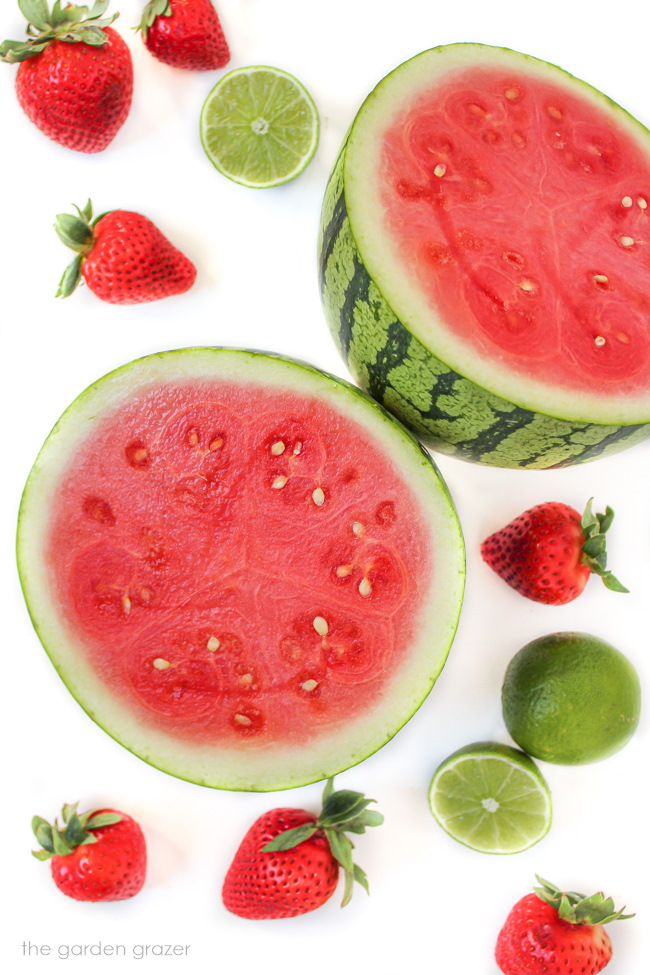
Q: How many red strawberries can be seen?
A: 7